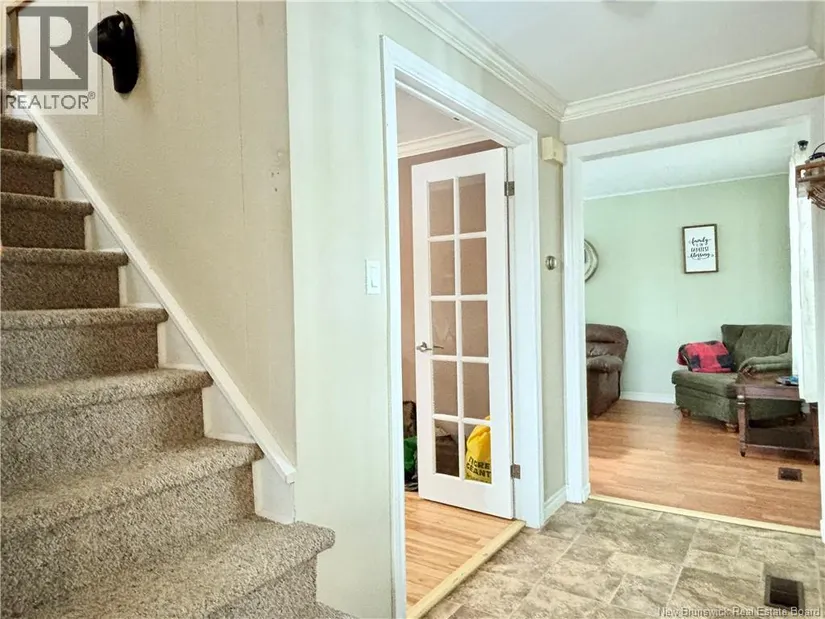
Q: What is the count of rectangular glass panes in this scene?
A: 10